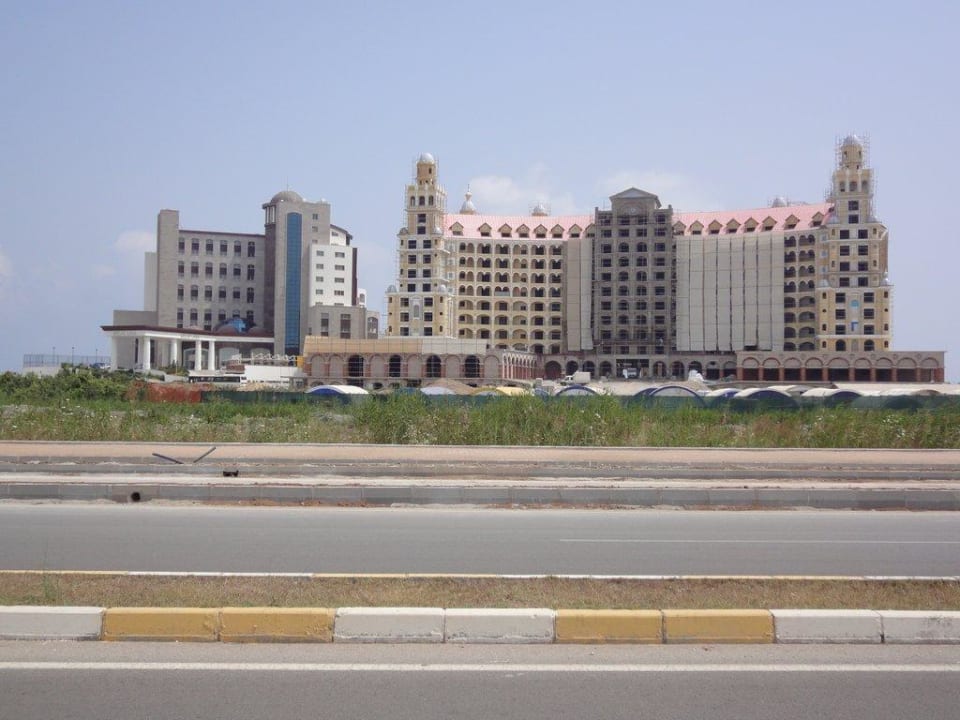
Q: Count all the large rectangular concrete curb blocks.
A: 9